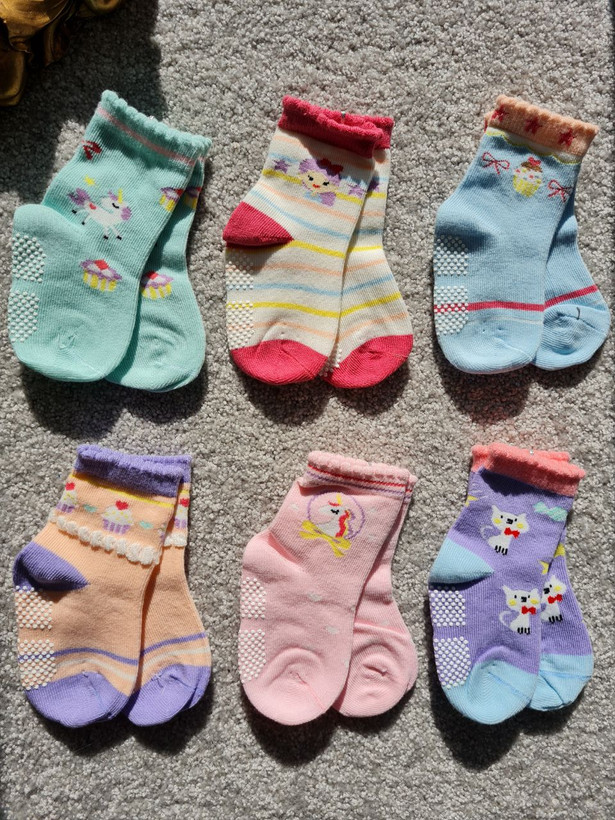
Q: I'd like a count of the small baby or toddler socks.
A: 12